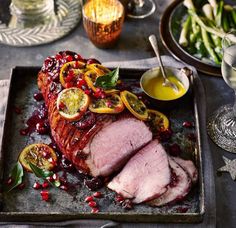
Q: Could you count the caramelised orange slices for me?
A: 8